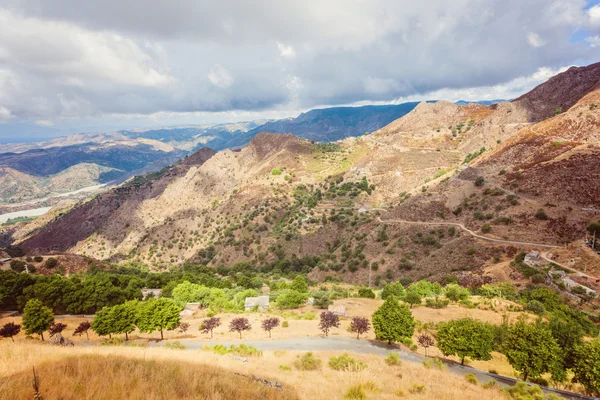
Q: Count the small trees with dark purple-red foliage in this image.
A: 10